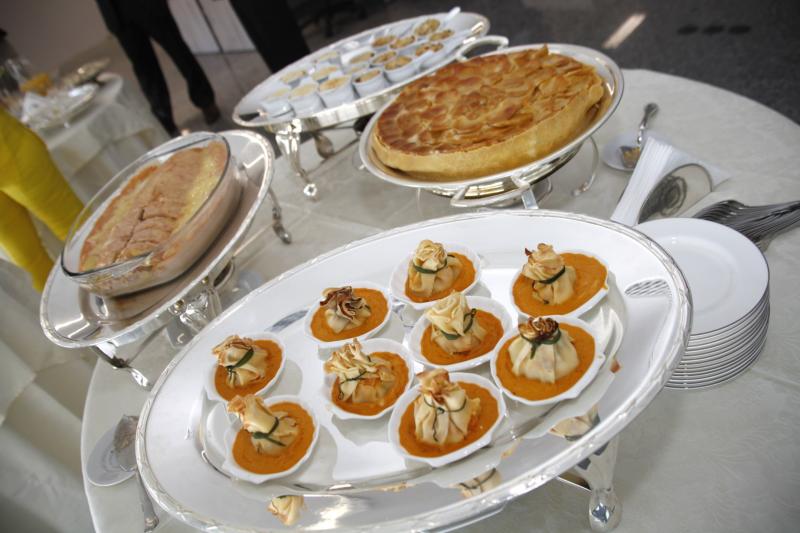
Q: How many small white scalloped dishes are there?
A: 9